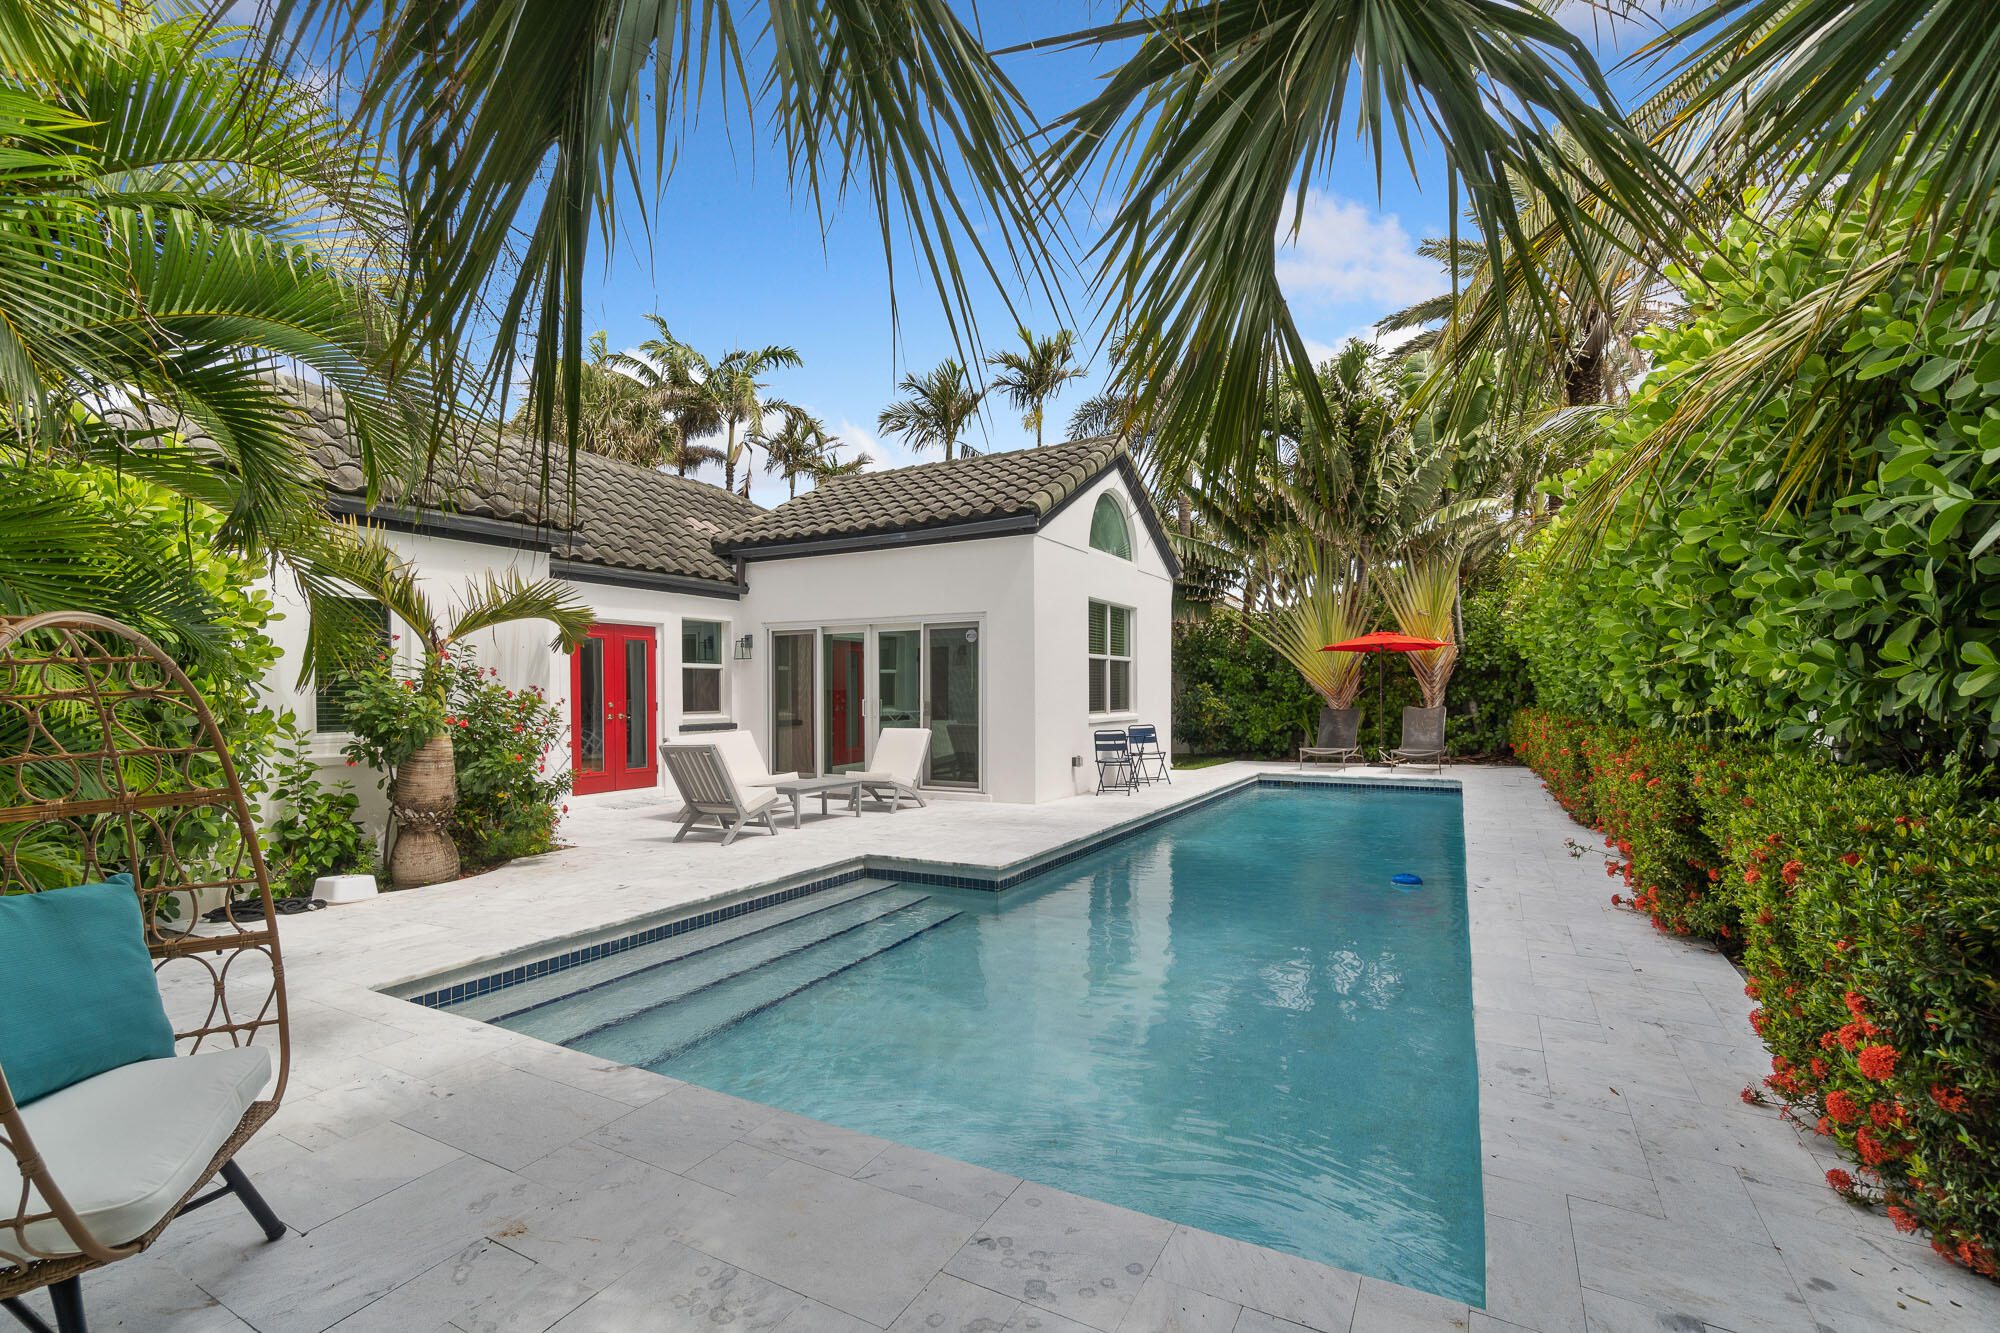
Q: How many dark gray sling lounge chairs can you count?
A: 2